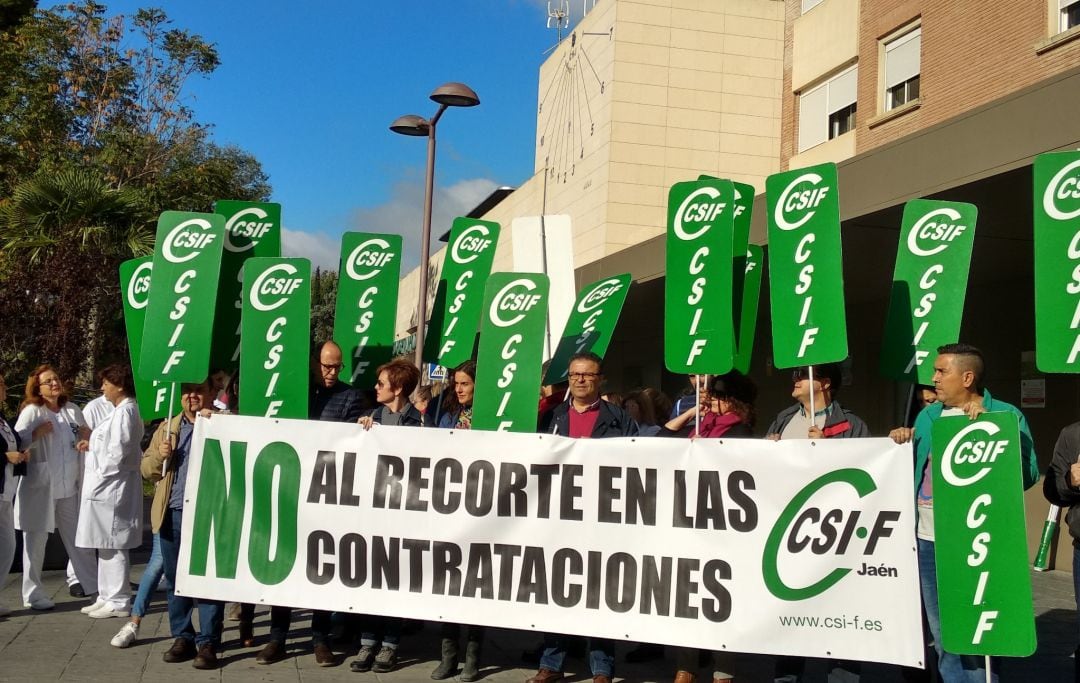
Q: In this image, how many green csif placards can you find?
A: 15